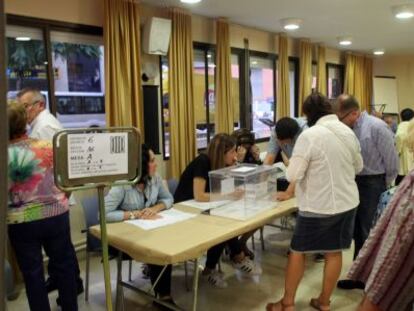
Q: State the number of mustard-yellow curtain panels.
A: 7